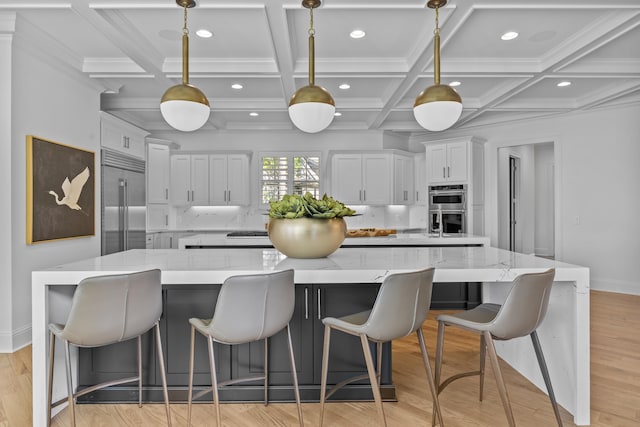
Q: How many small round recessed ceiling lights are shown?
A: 9